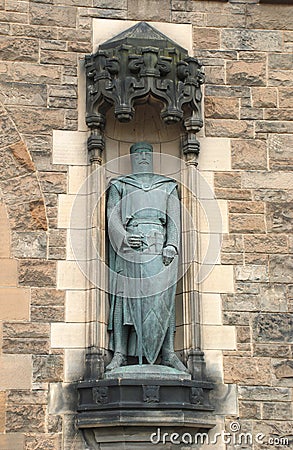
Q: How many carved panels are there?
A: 3